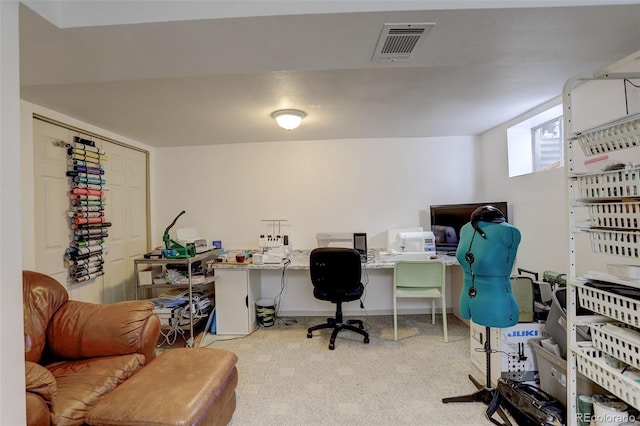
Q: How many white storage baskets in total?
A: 7